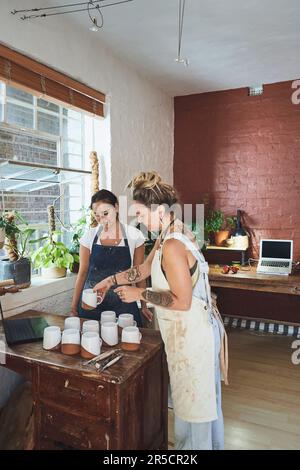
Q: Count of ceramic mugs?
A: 10